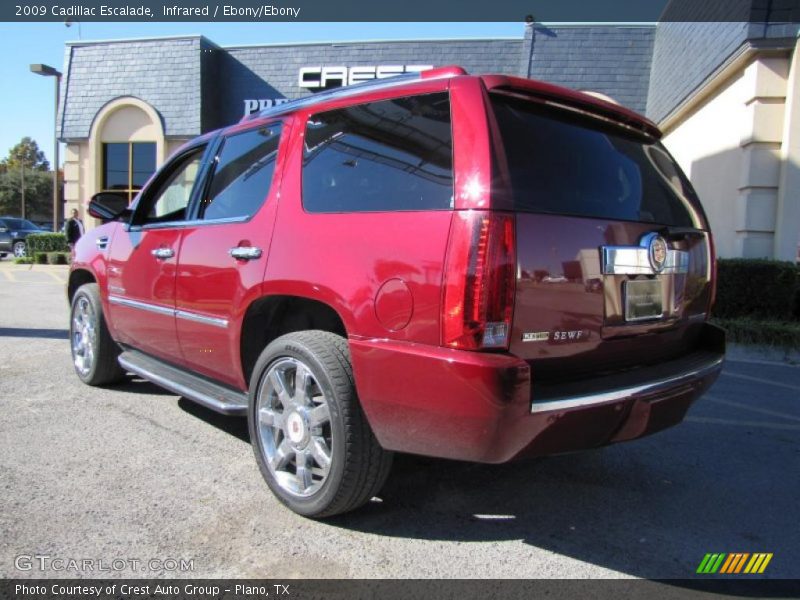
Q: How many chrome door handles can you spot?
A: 2